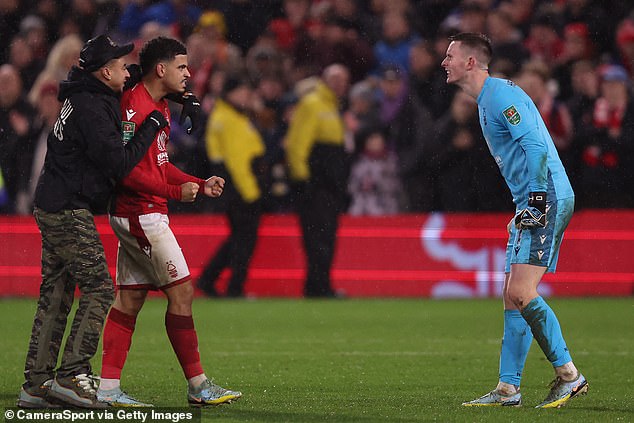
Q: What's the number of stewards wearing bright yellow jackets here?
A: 2